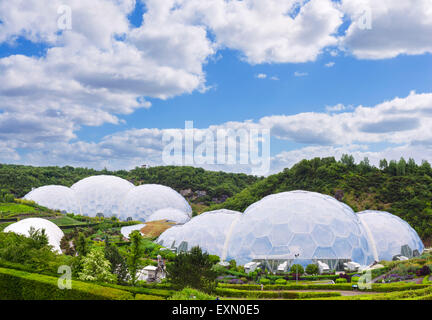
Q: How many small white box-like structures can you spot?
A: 4